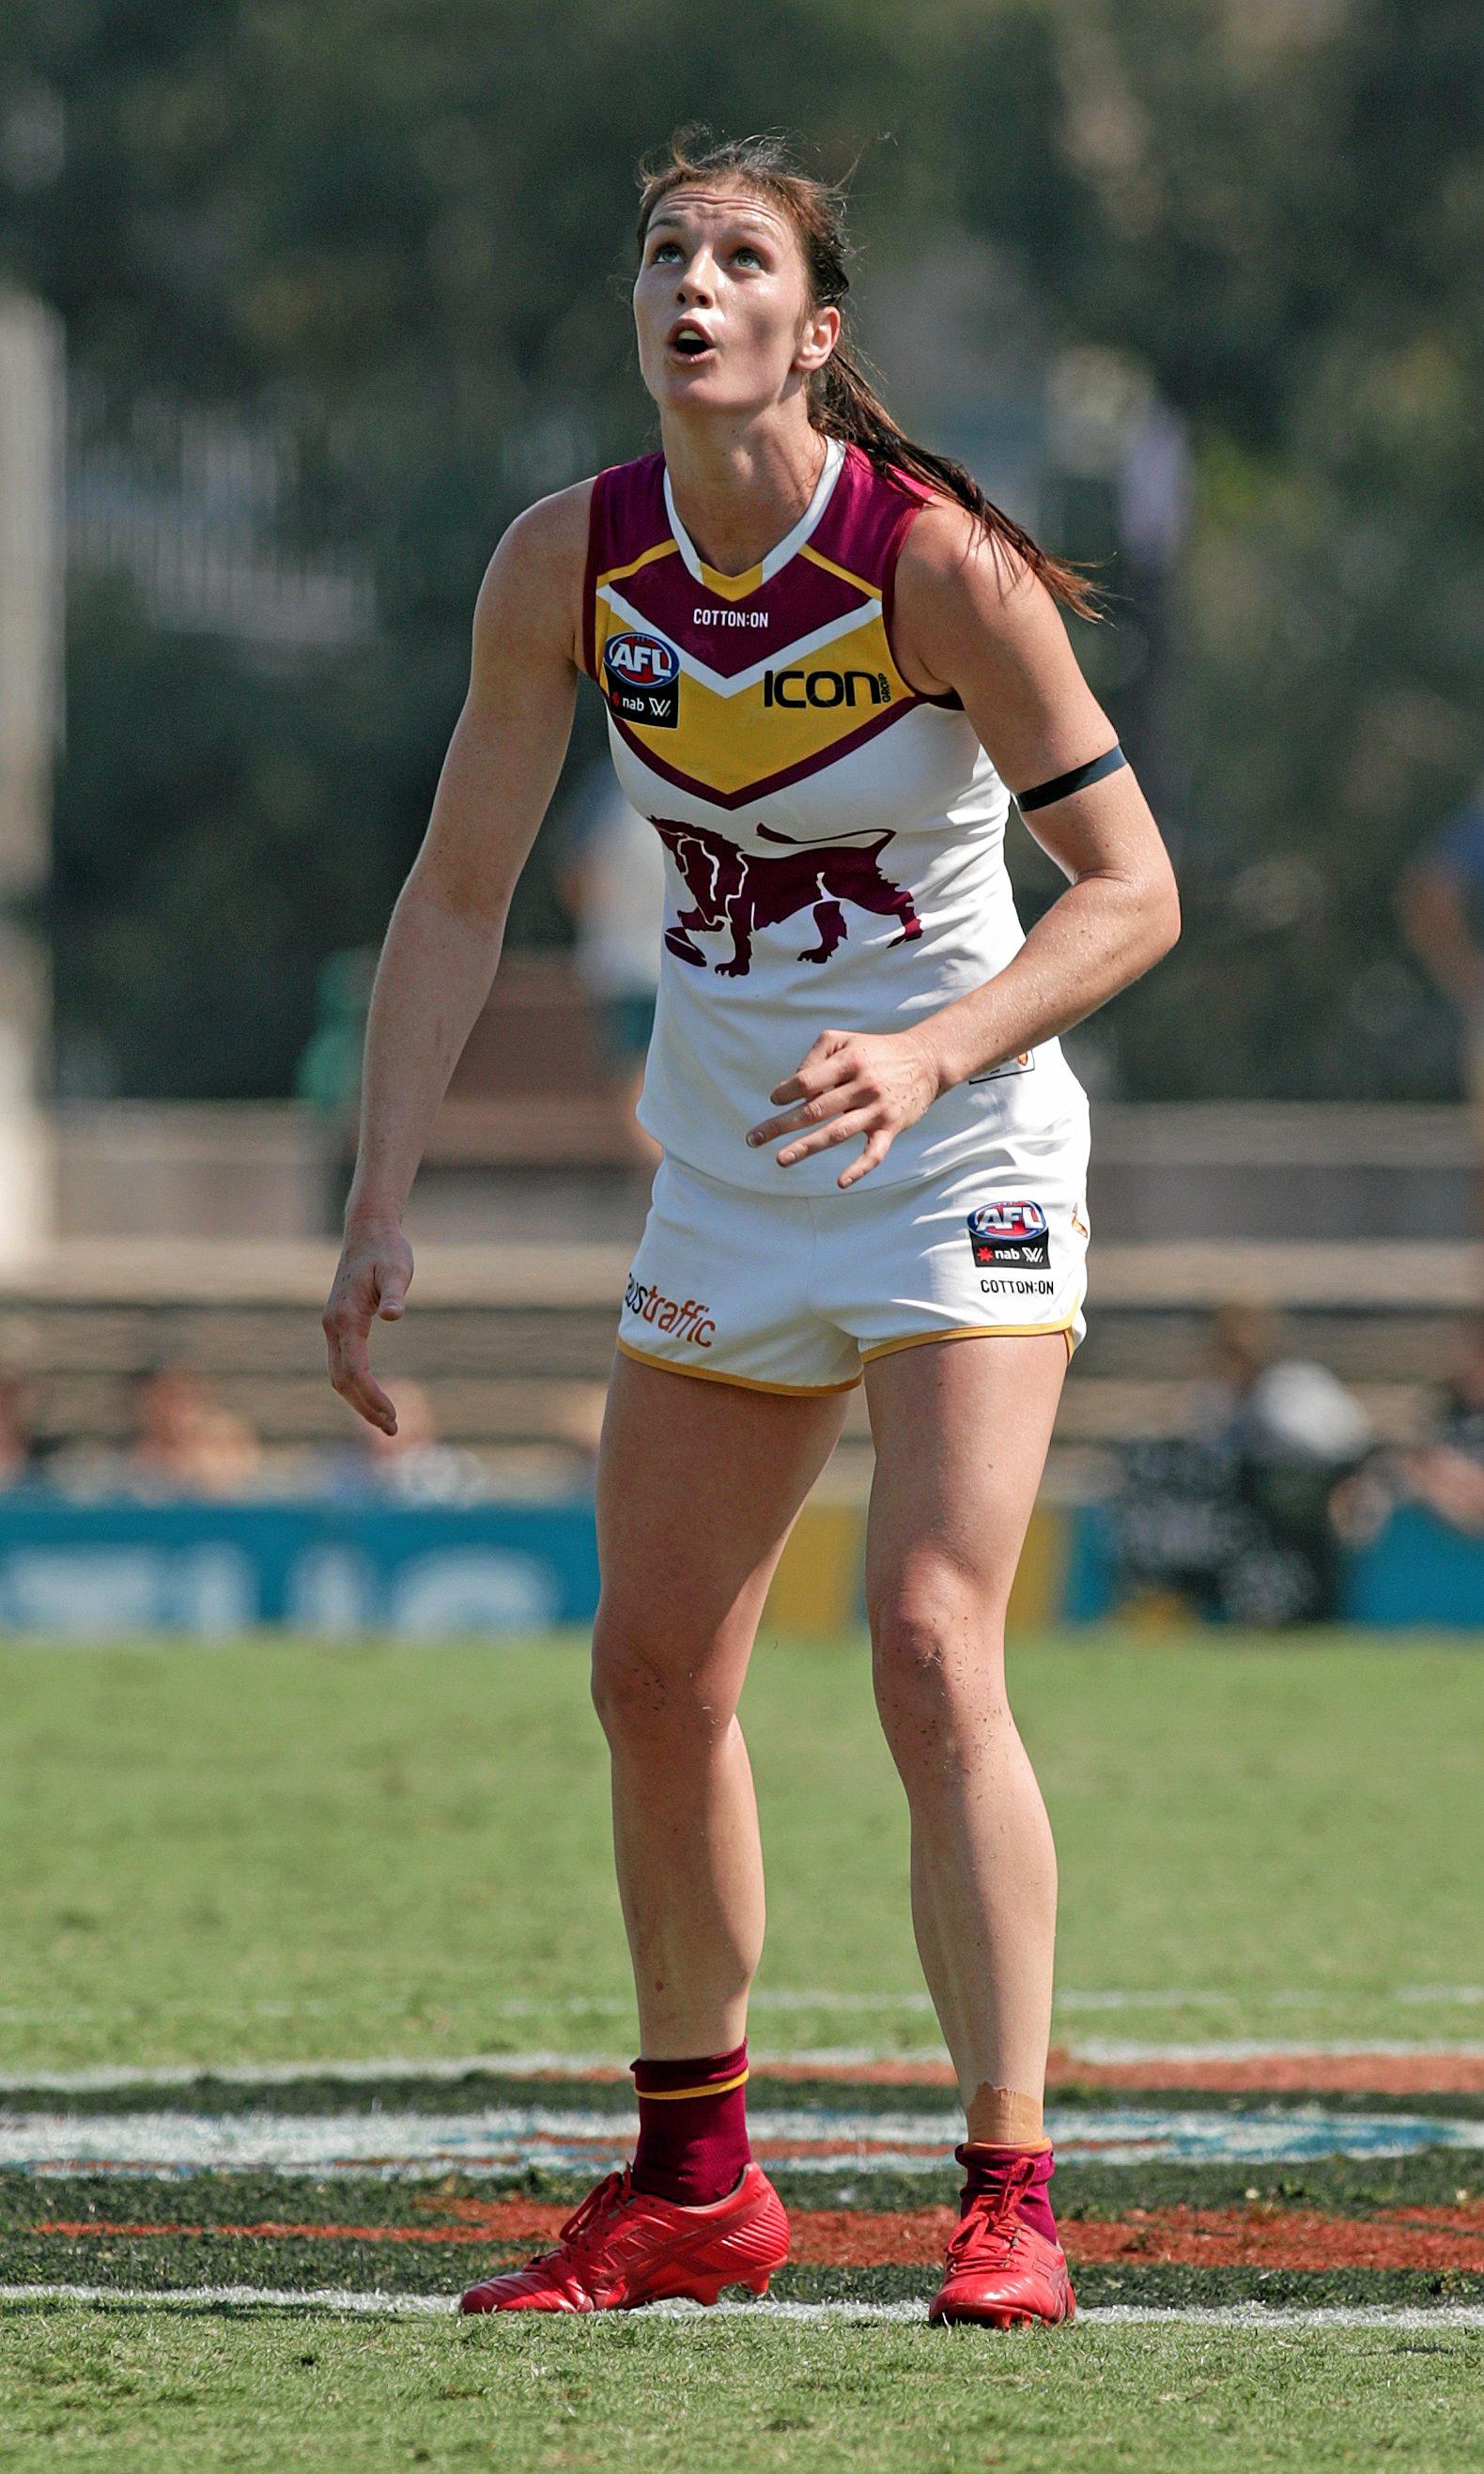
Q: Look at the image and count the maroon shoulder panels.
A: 2